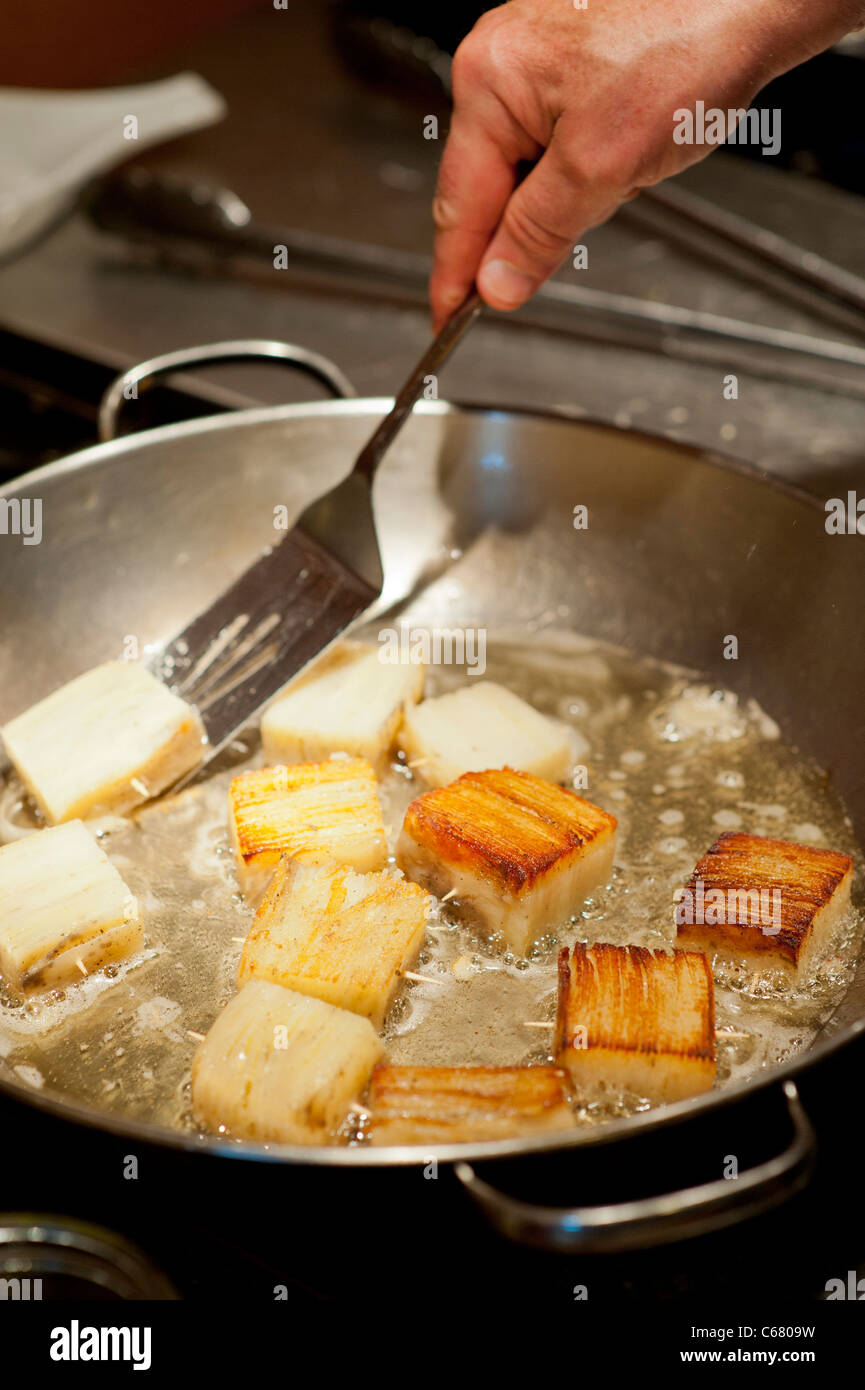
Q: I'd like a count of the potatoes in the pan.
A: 11